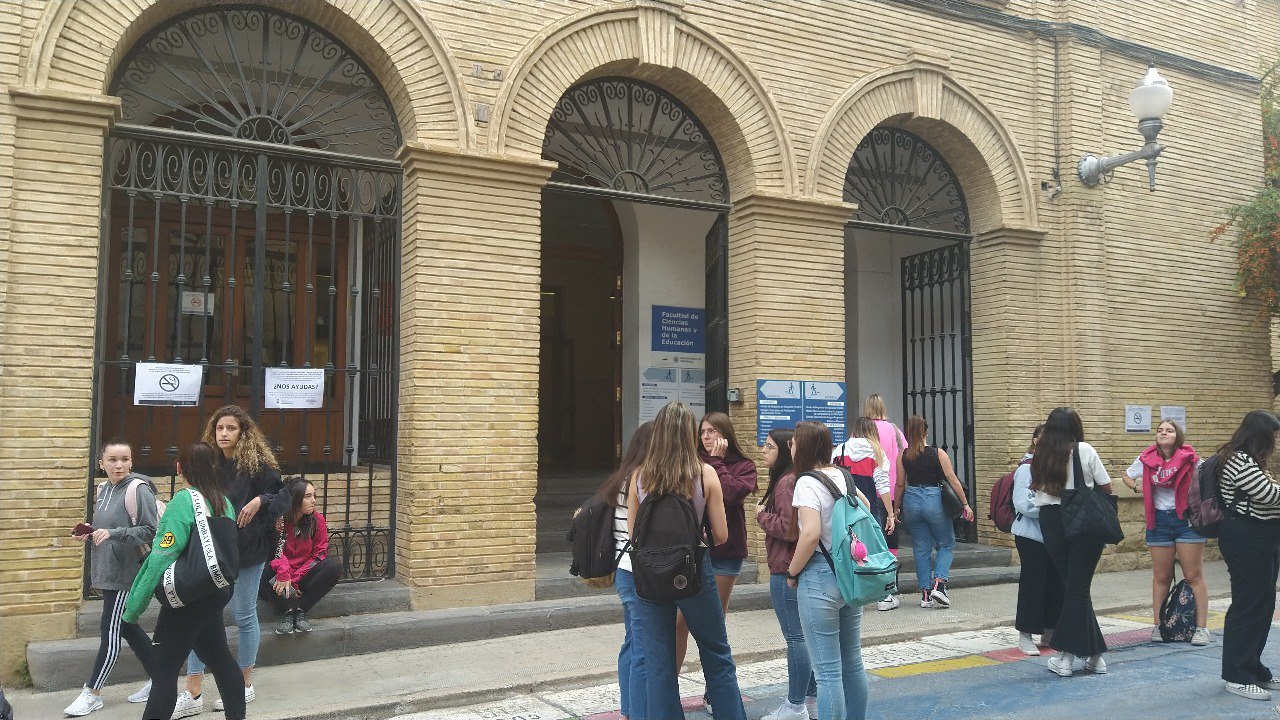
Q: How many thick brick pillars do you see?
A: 4